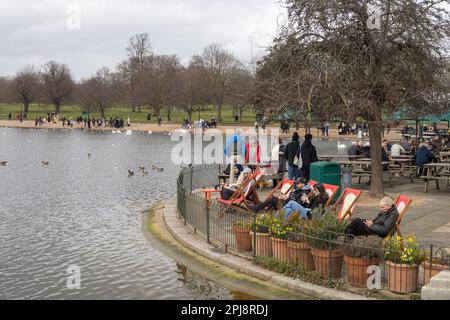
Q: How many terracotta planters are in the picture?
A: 8